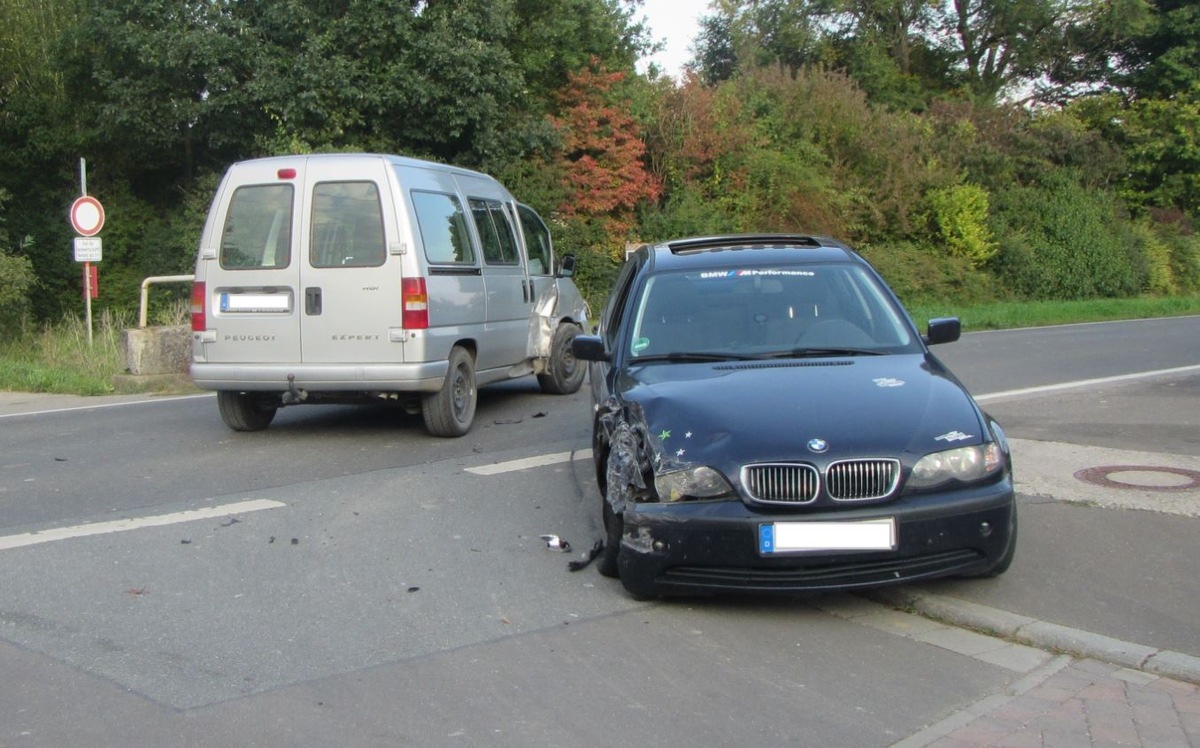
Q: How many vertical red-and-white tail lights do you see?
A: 2